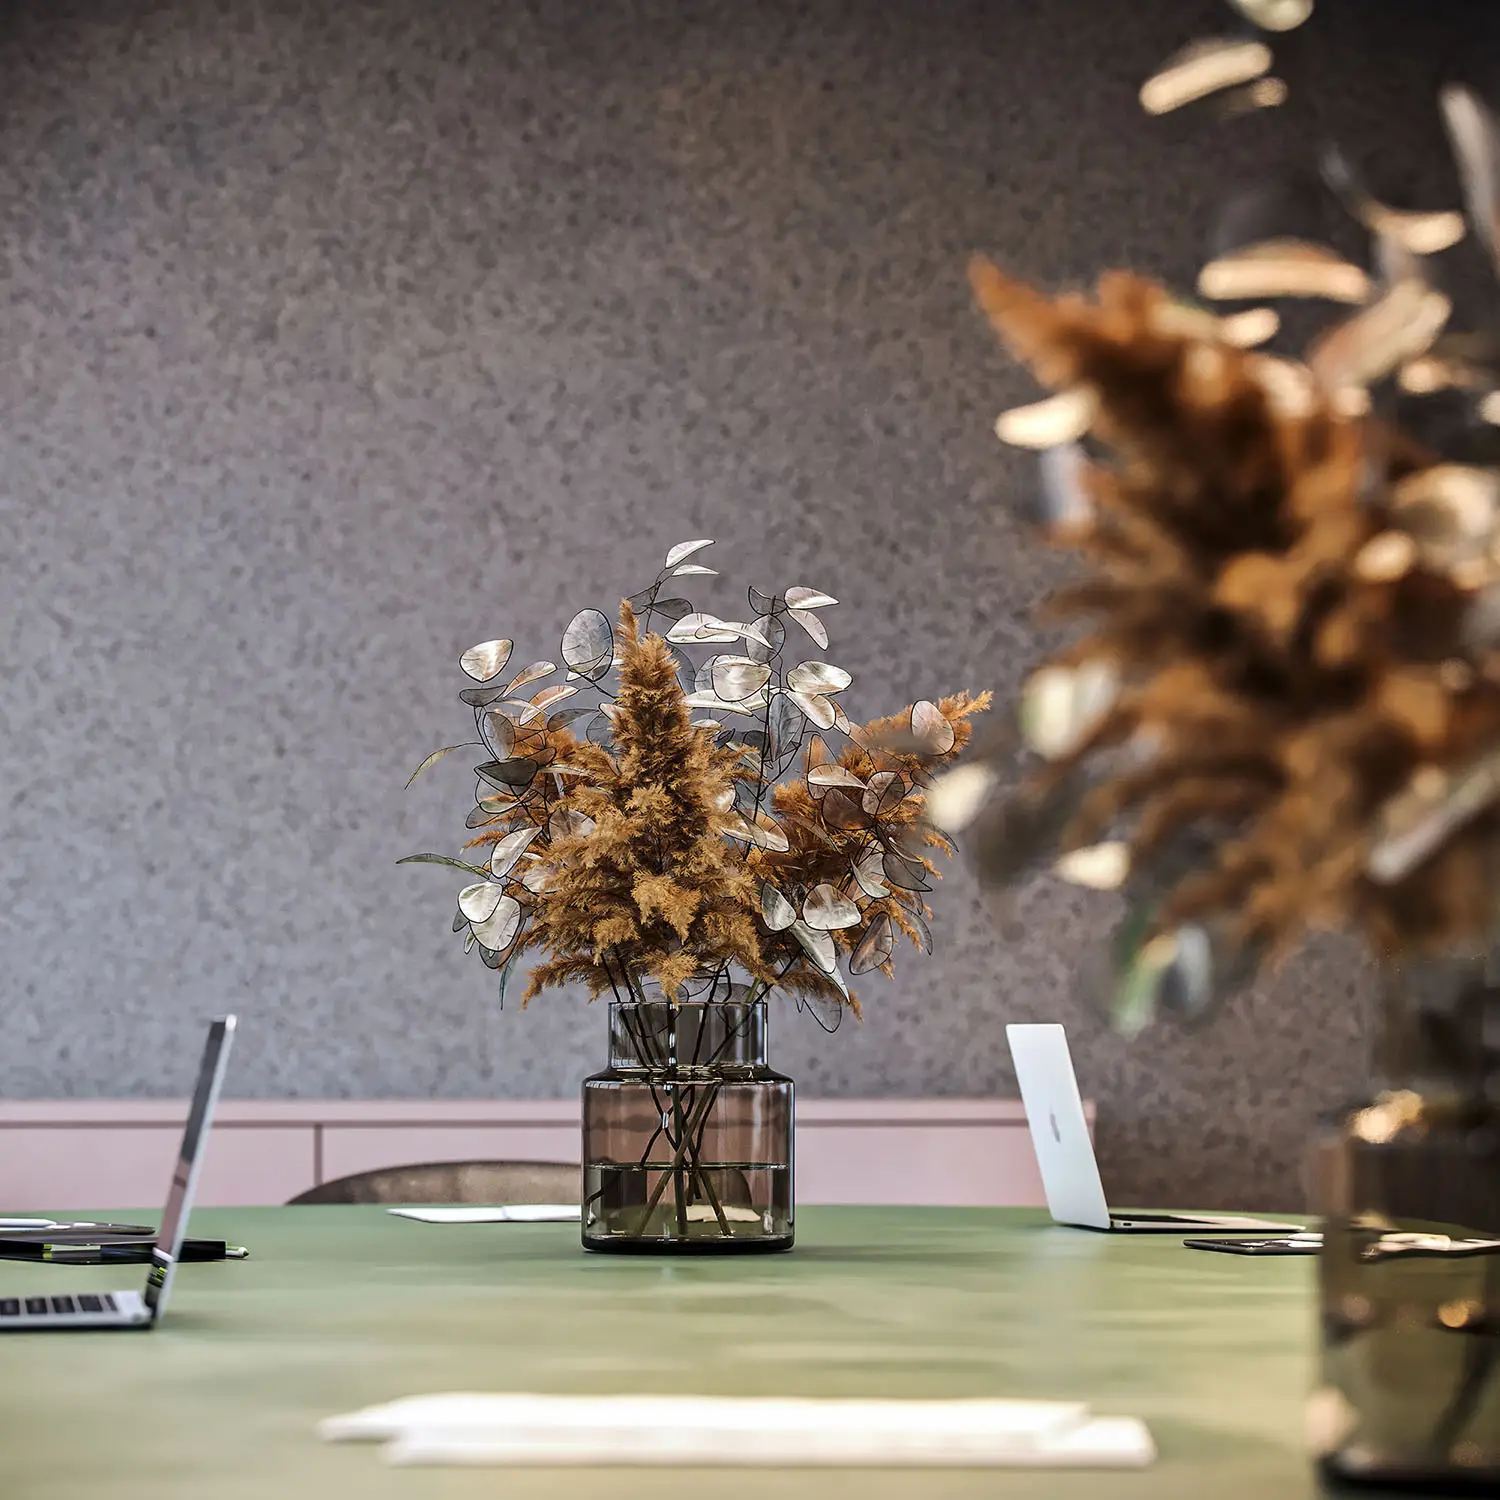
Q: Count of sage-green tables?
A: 1